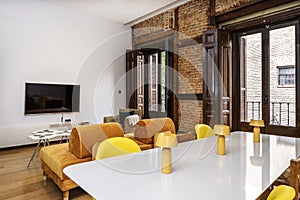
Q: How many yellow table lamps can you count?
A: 3